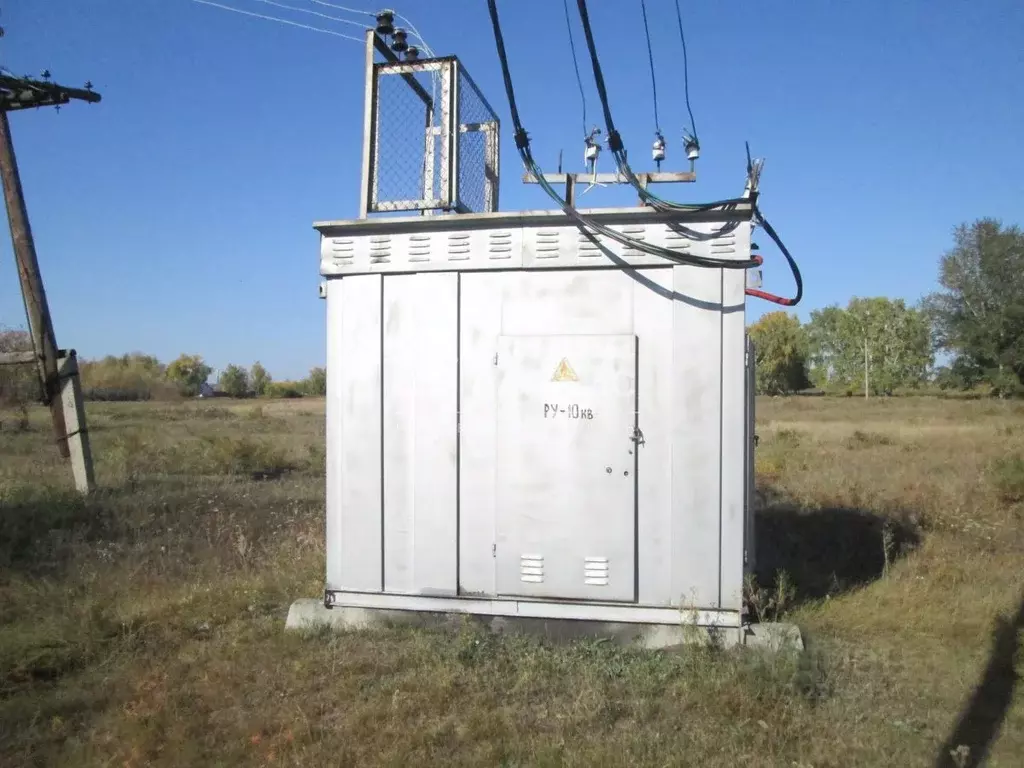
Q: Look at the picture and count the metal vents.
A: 12